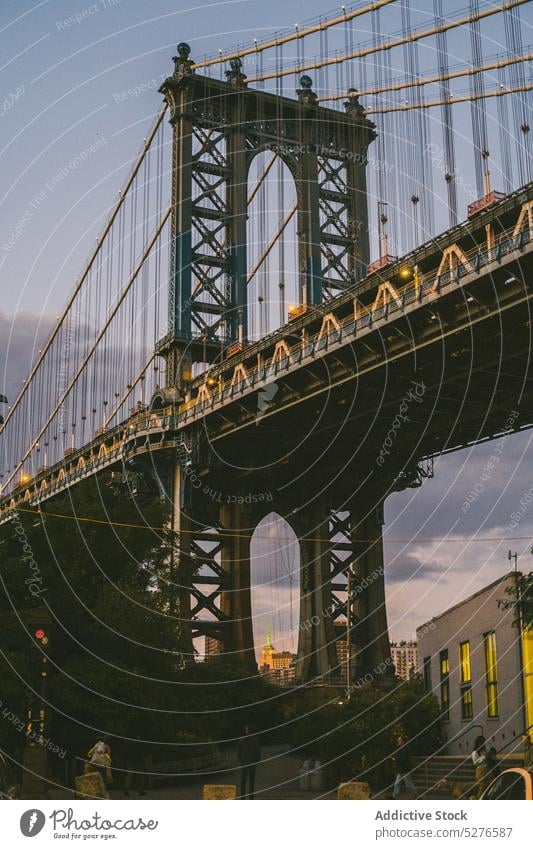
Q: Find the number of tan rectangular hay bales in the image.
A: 3